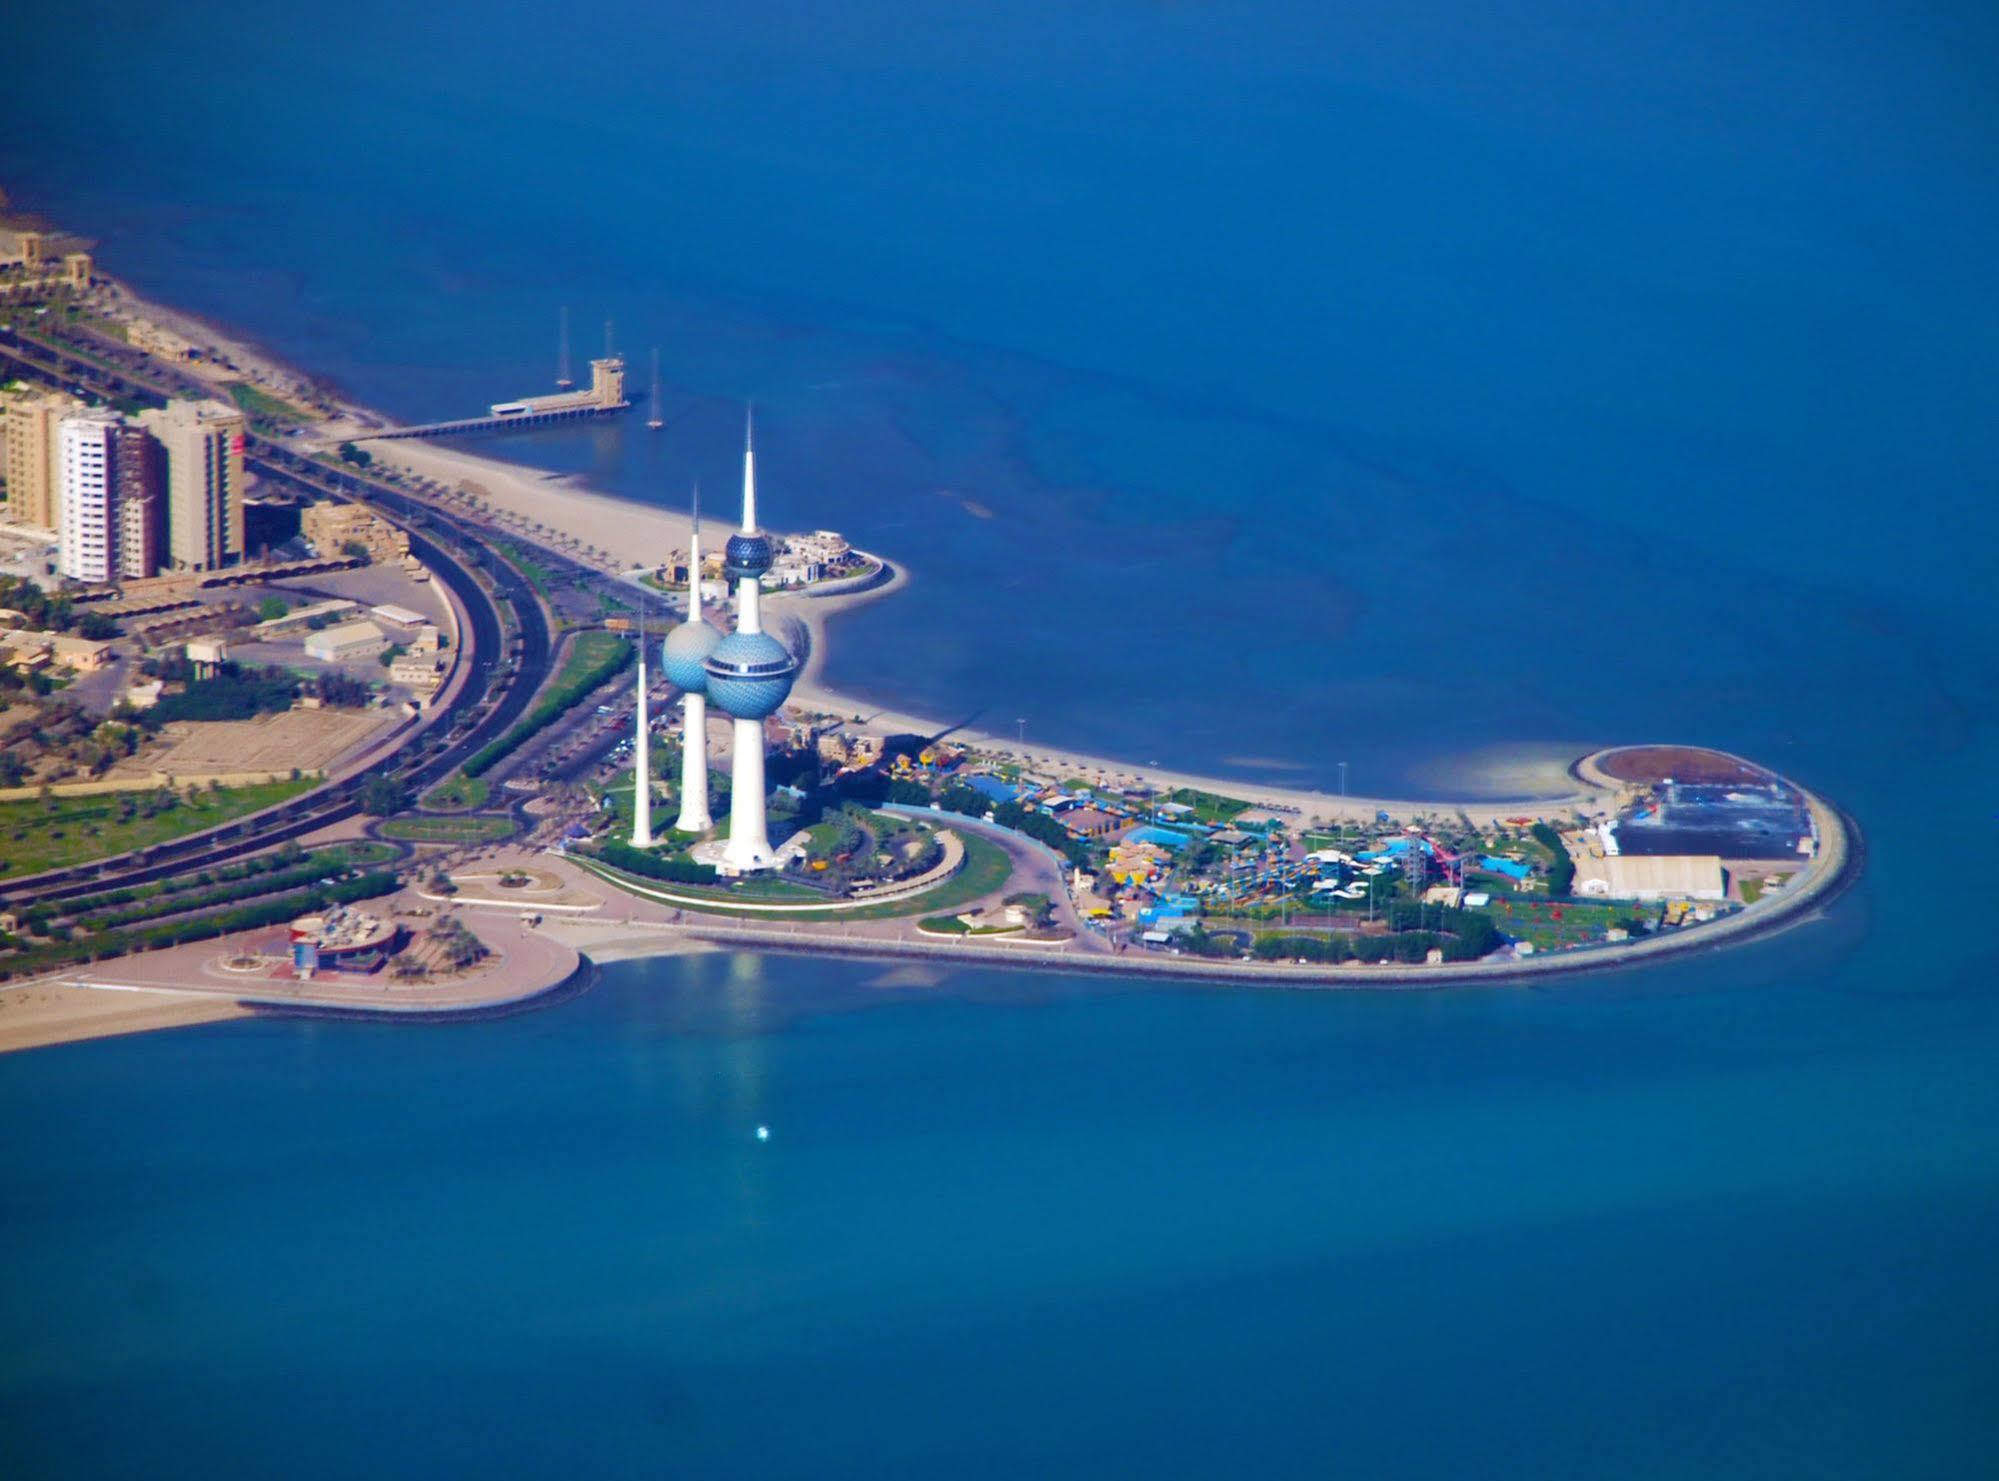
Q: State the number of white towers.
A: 3